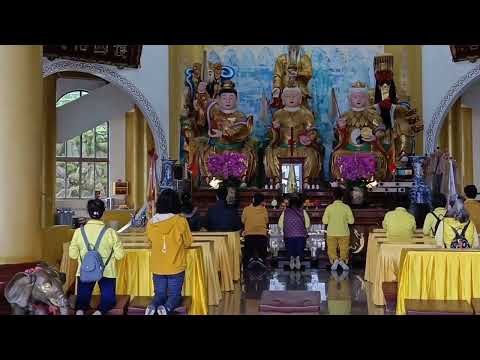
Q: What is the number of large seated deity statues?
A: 3